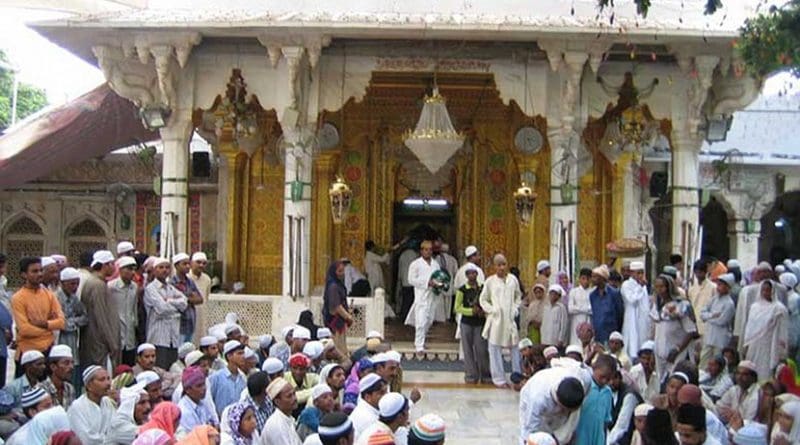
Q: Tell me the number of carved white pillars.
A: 4